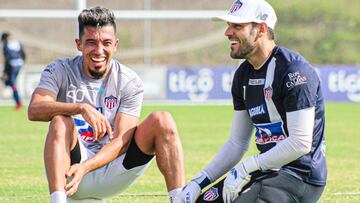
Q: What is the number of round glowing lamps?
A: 0